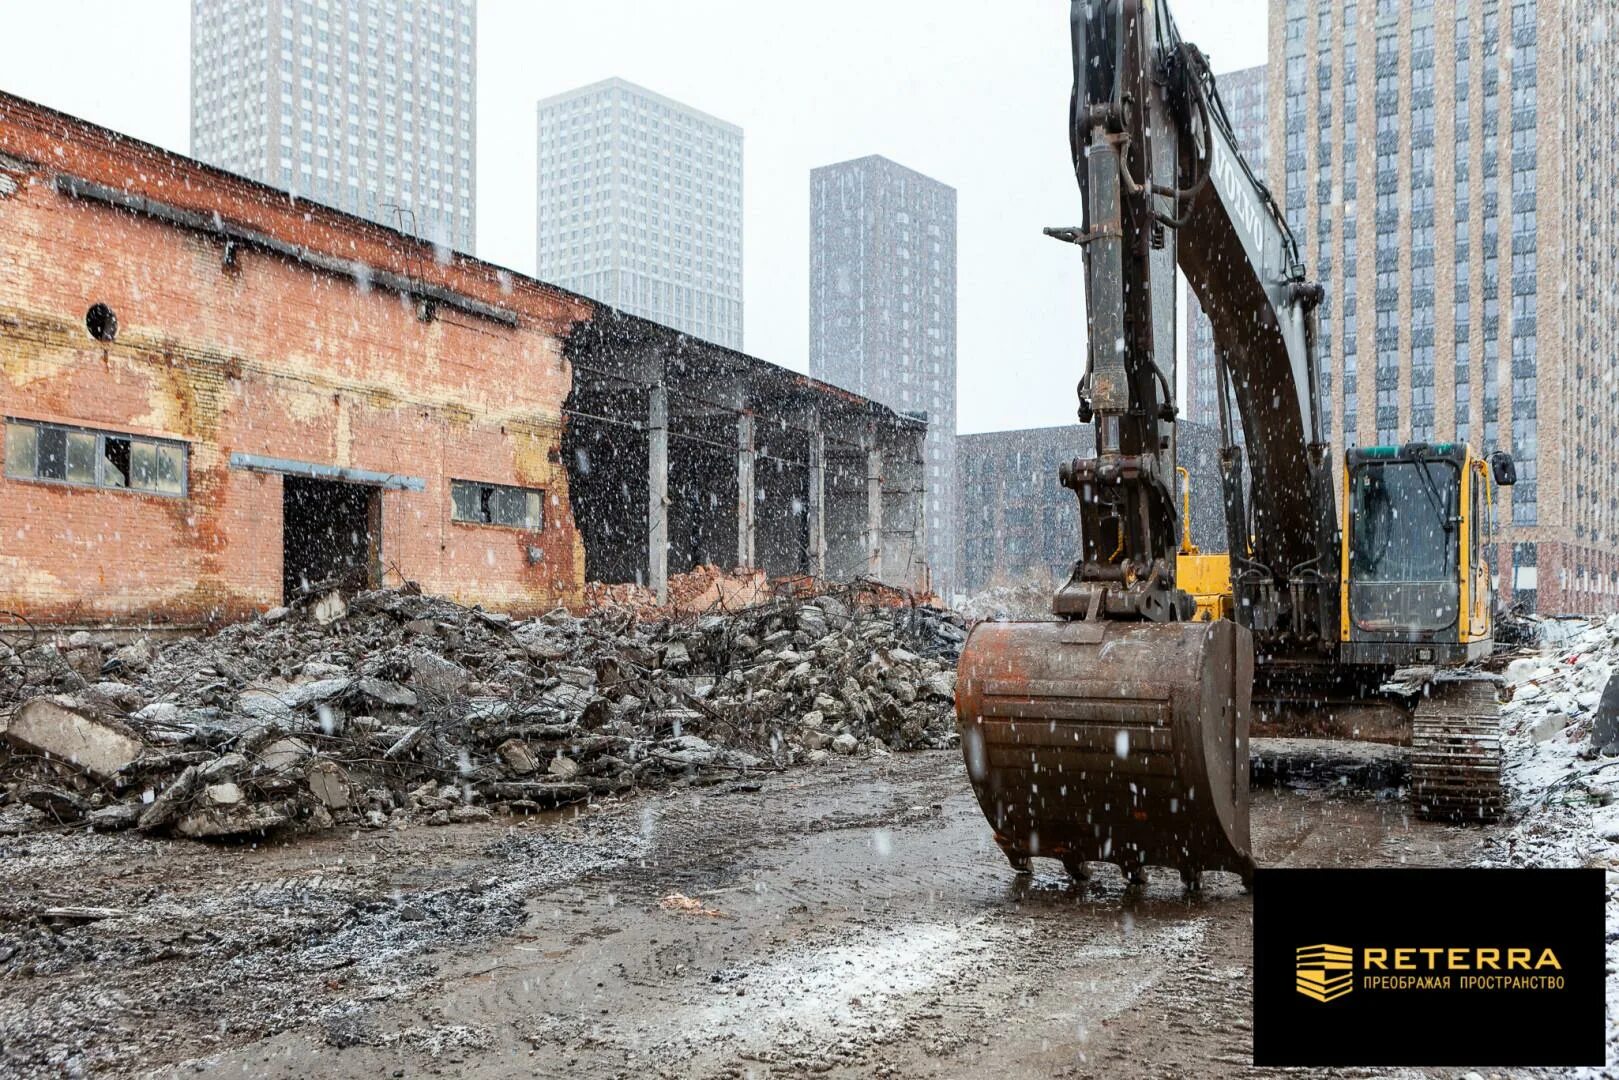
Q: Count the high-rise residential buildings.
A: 5